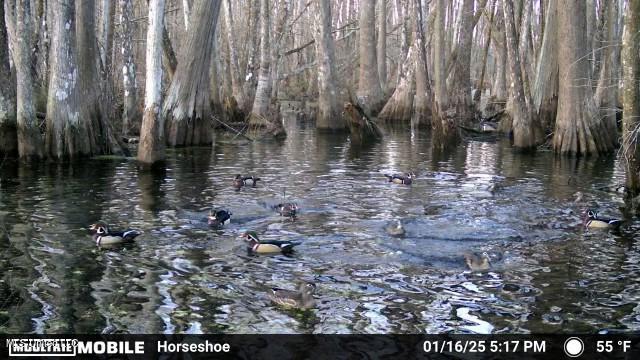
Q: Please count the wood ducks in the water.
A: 10